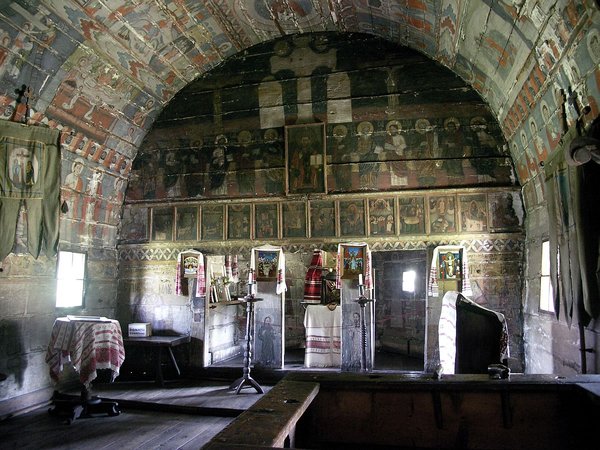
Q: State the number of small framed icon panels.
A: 12